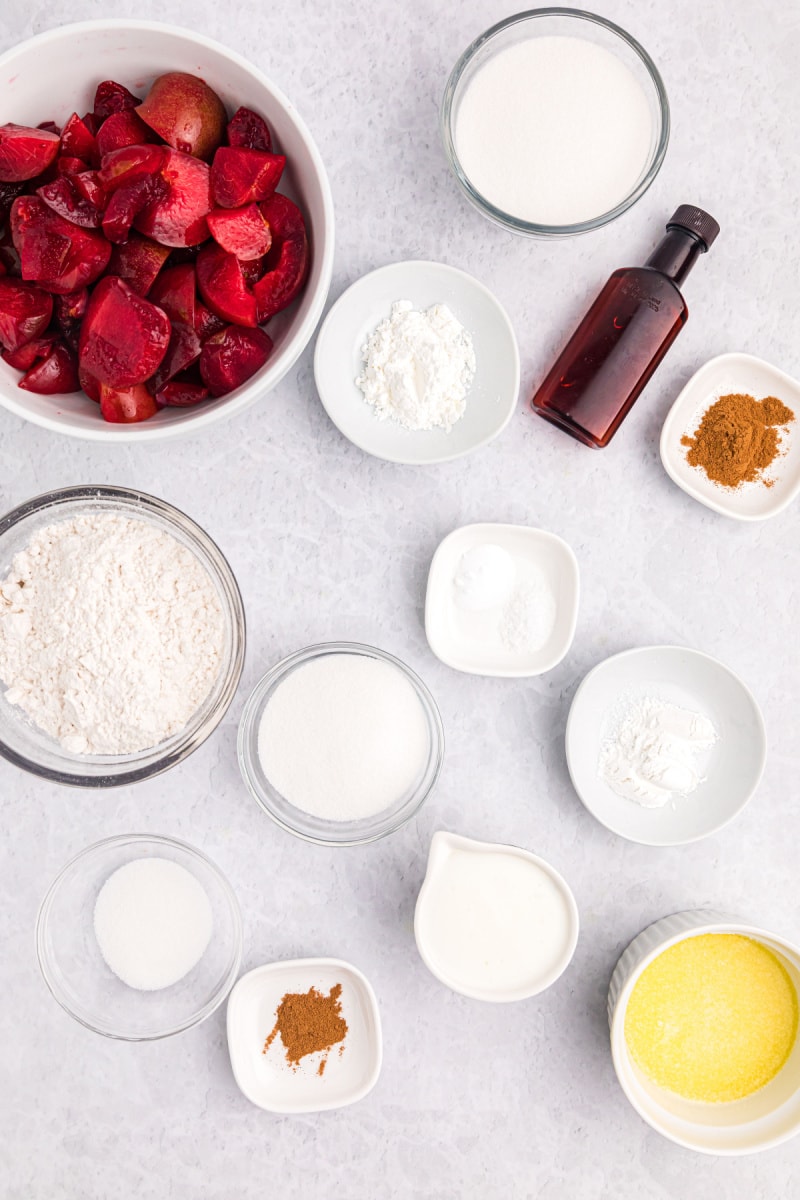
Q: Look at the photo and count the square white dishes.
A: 3